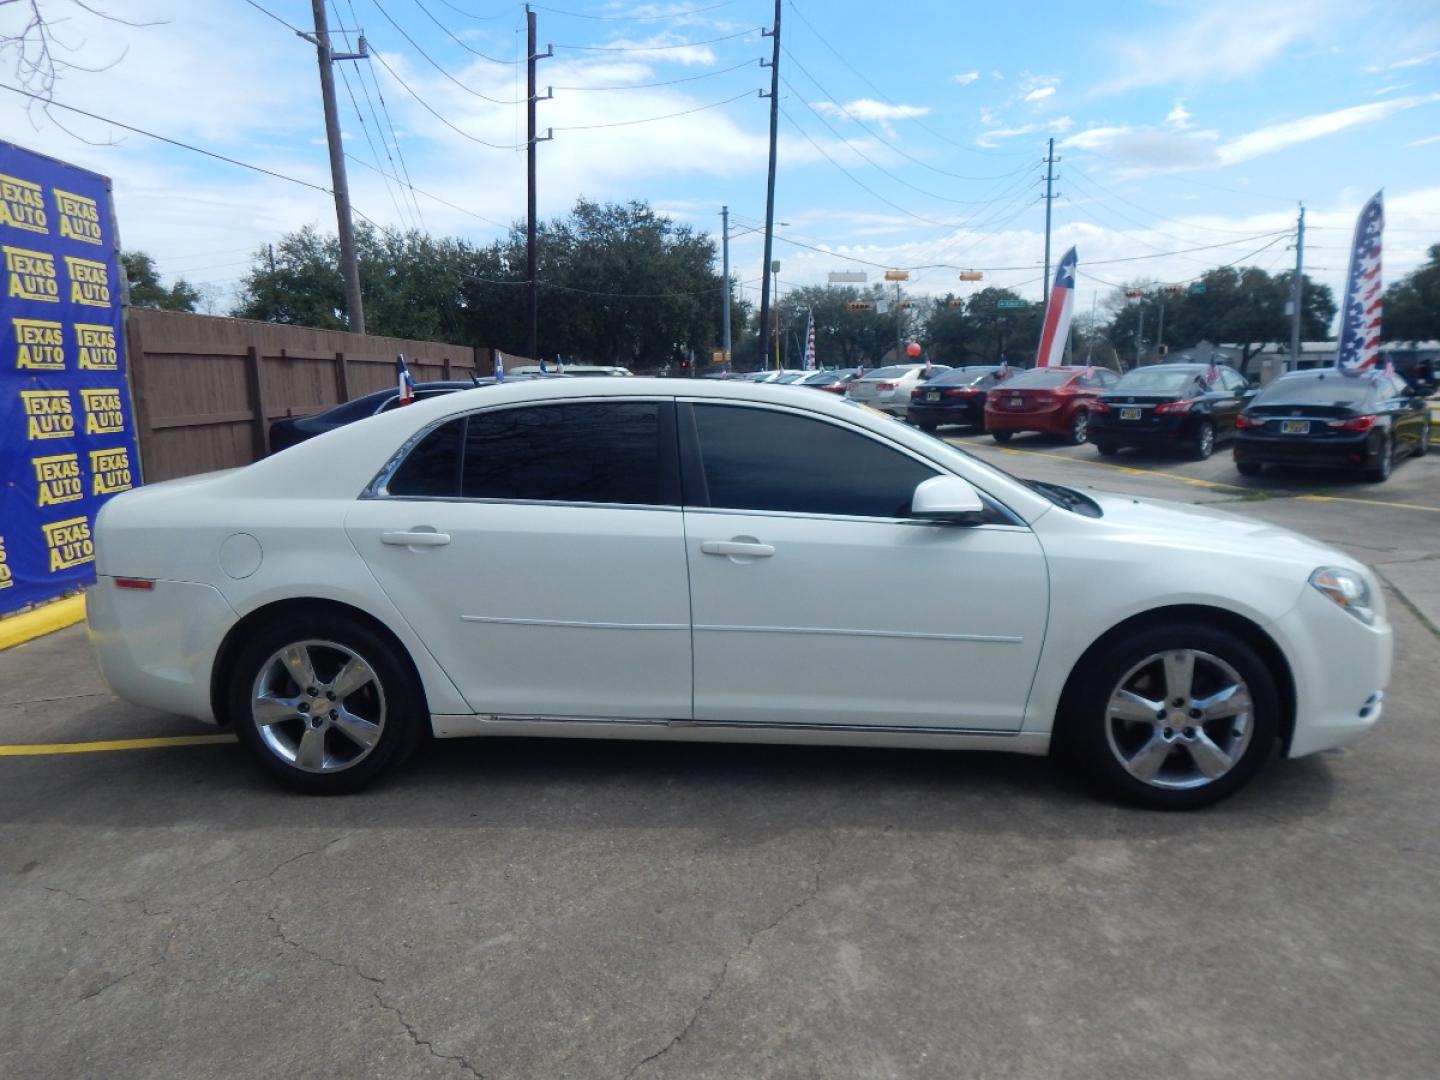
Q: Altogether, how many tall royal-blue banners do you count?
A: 1